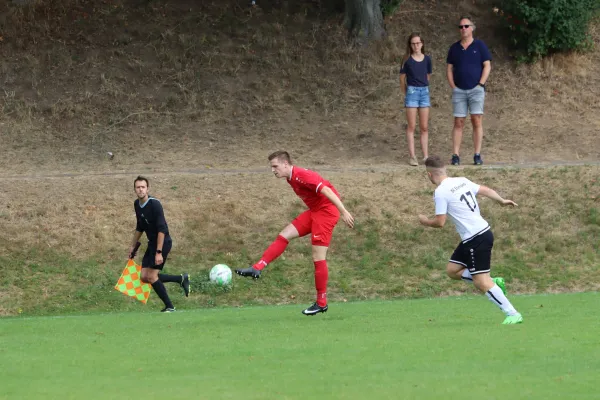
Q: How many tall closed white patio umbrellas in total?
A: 0